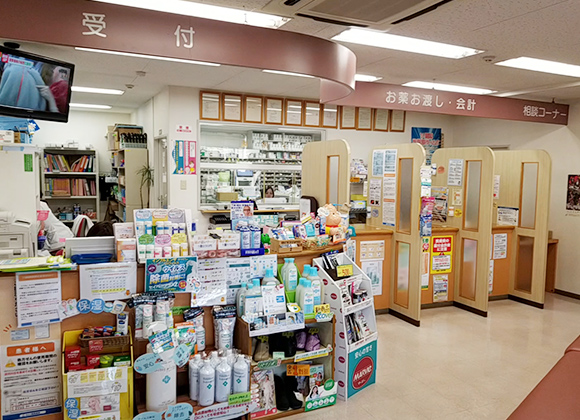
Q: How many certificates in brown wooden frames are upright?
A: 11